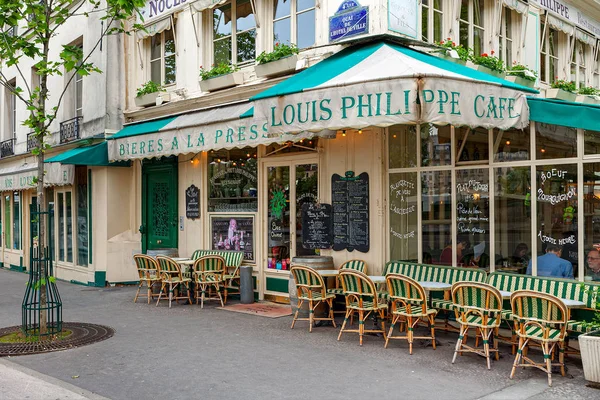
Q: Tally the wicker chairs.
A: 9